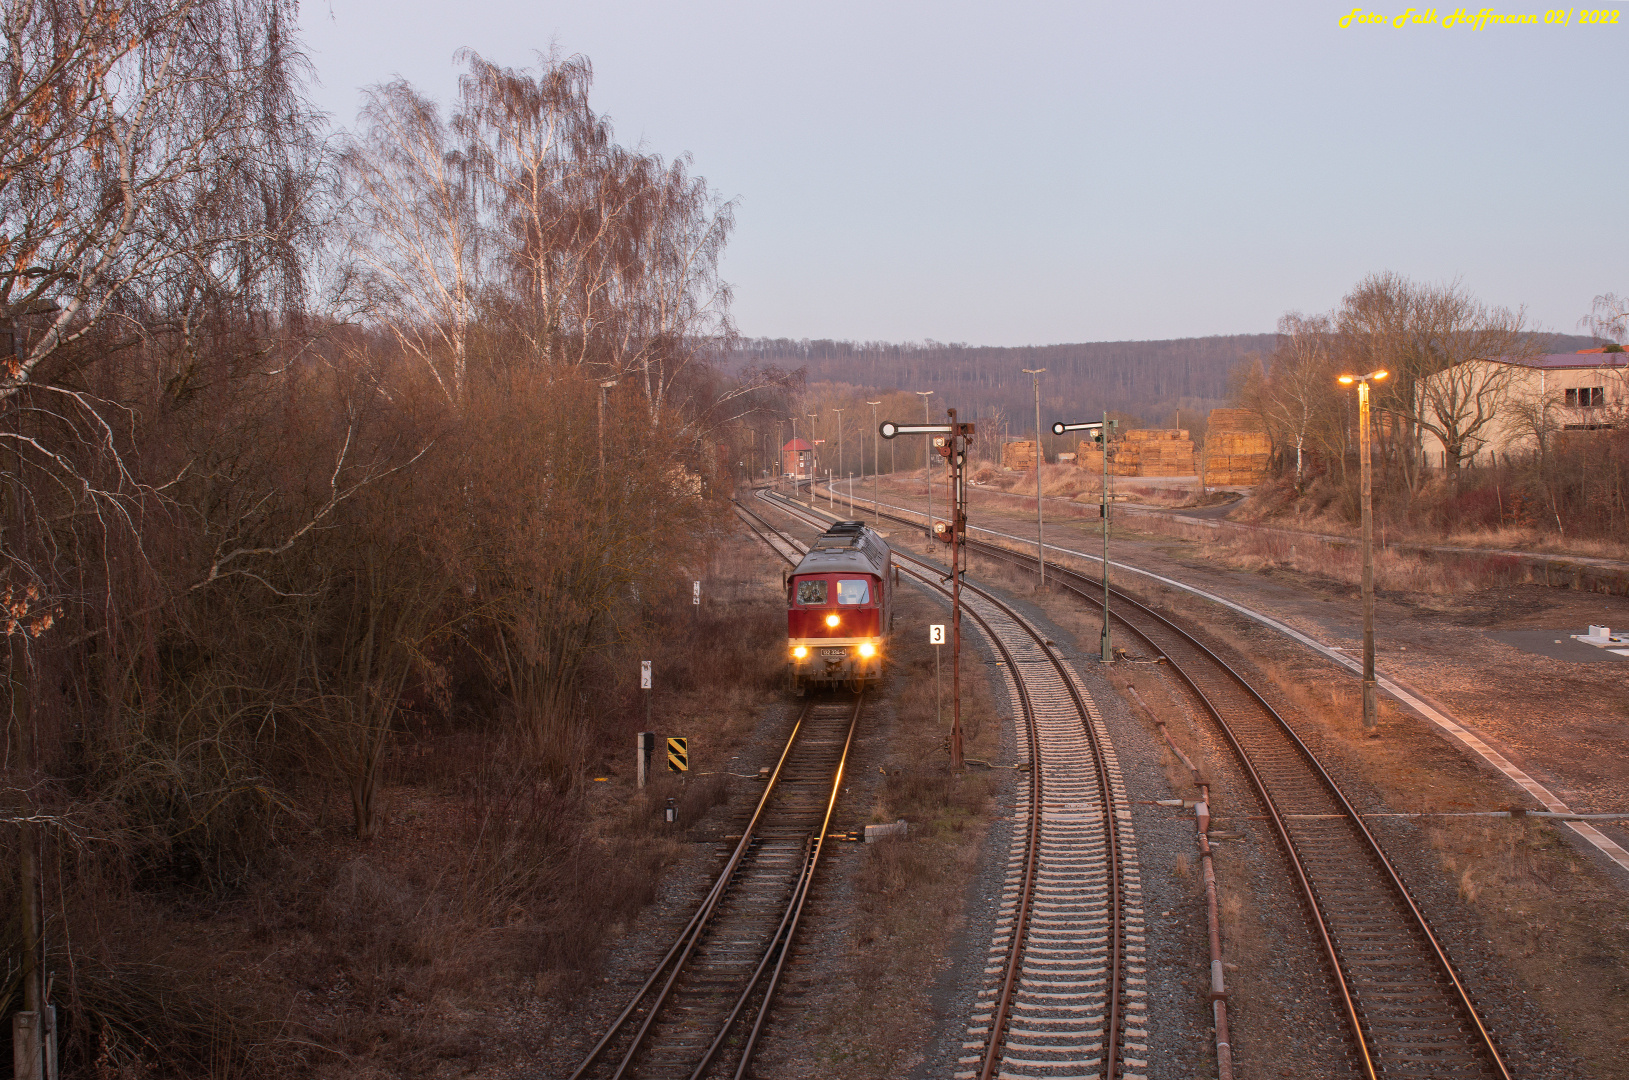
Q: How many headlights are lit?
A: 3